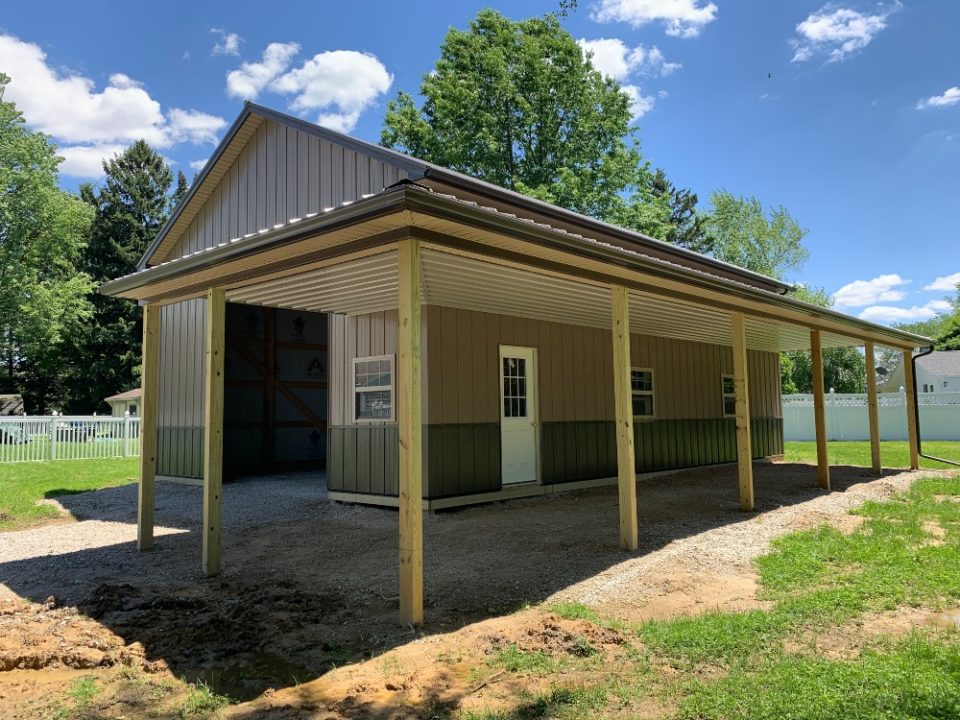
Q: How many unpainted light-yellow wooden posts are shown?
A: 8